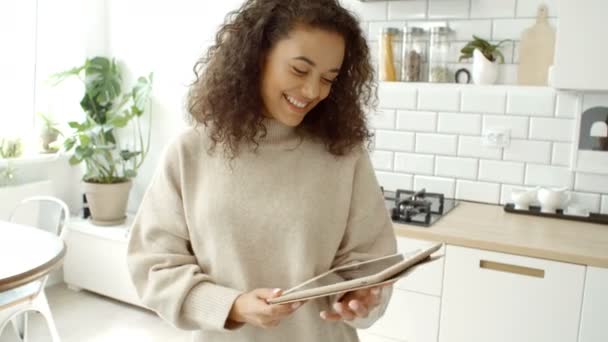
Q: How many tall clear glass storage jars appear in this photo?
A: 3